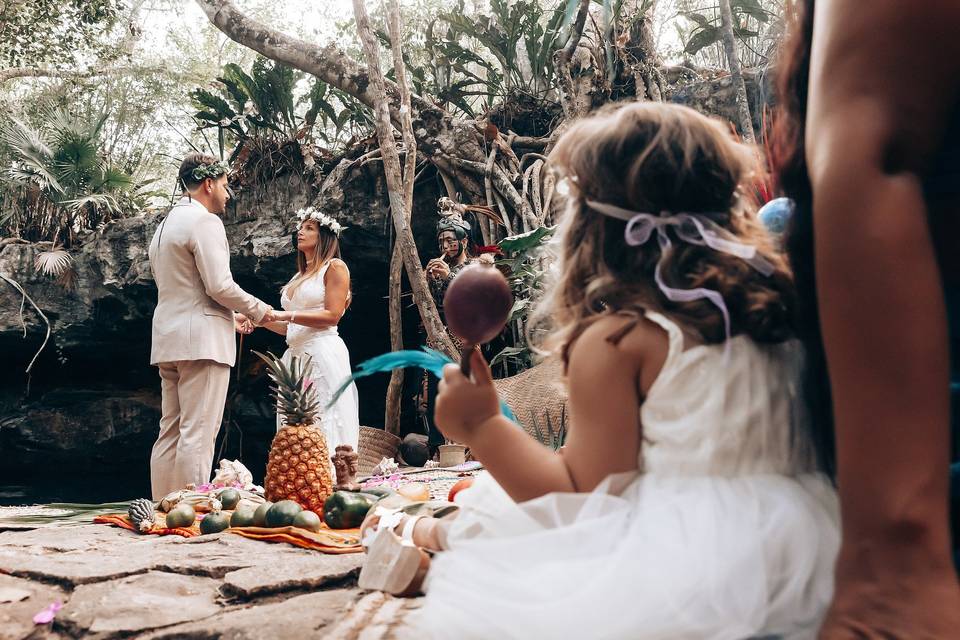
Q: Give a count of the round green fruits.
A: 7